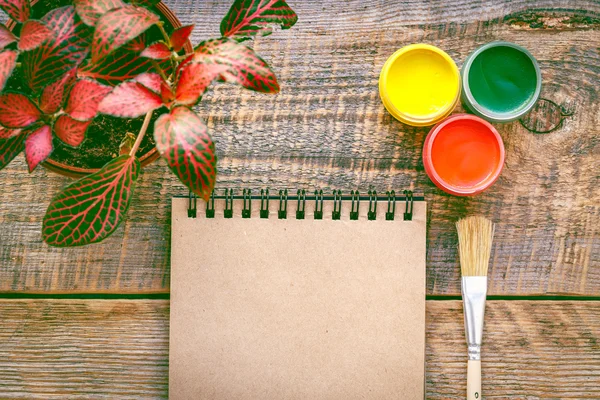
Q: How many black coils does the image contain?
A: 13